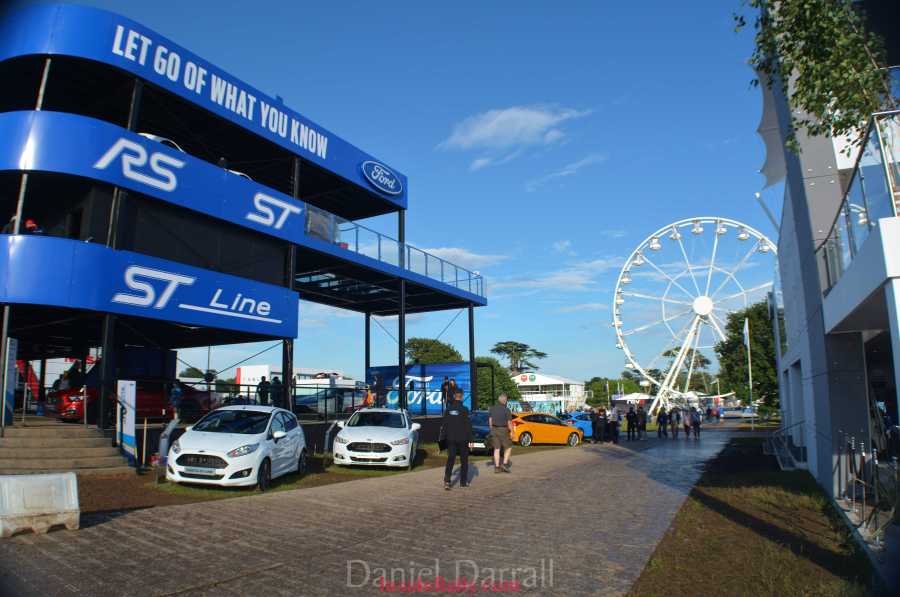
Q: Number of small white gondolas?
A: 13